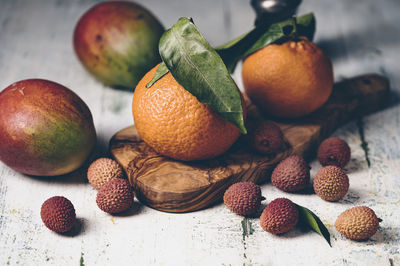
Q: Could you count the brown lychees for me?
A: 3